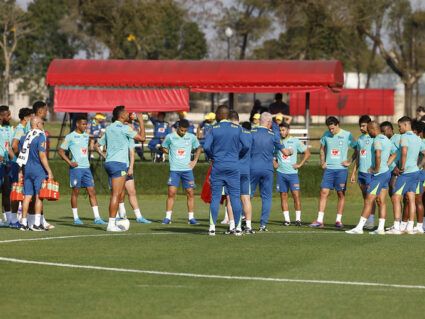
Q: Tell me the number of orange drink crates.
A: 2